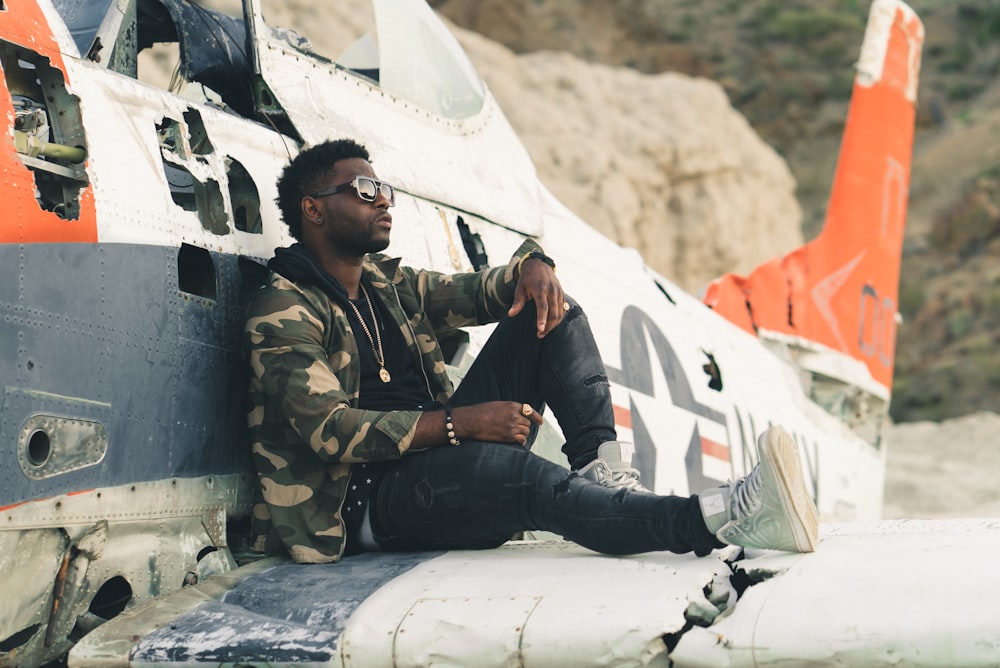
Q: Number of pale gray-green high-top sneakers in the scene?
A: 2